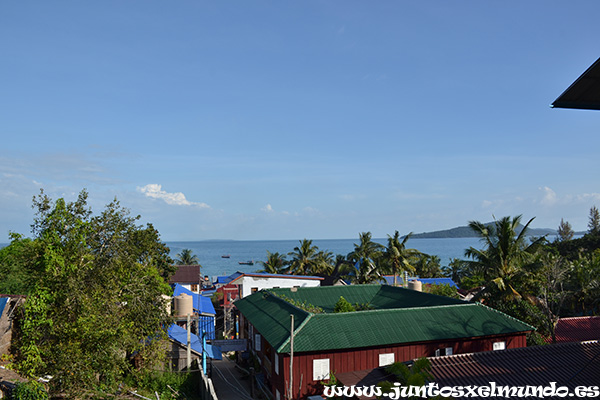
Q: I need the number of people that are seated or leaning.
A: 0